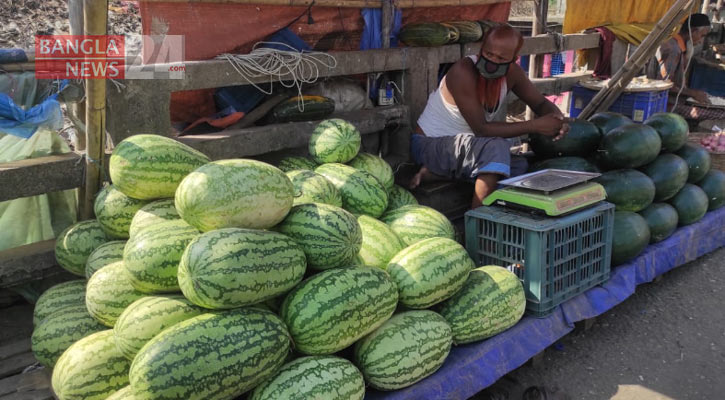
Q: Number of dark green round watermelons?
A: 12